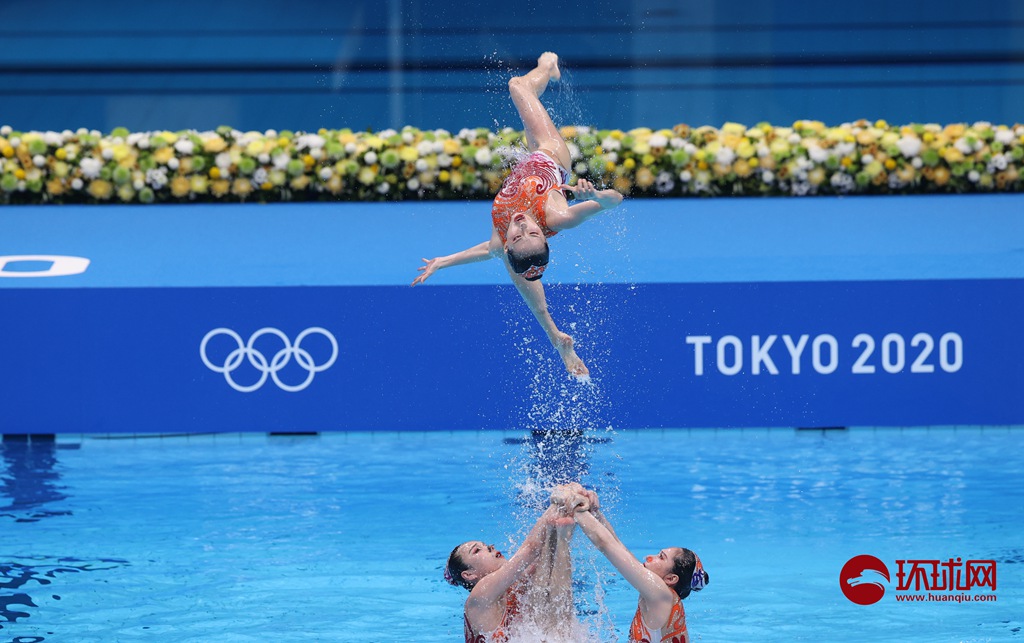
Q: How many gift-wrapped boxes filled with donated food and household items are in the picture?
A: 0